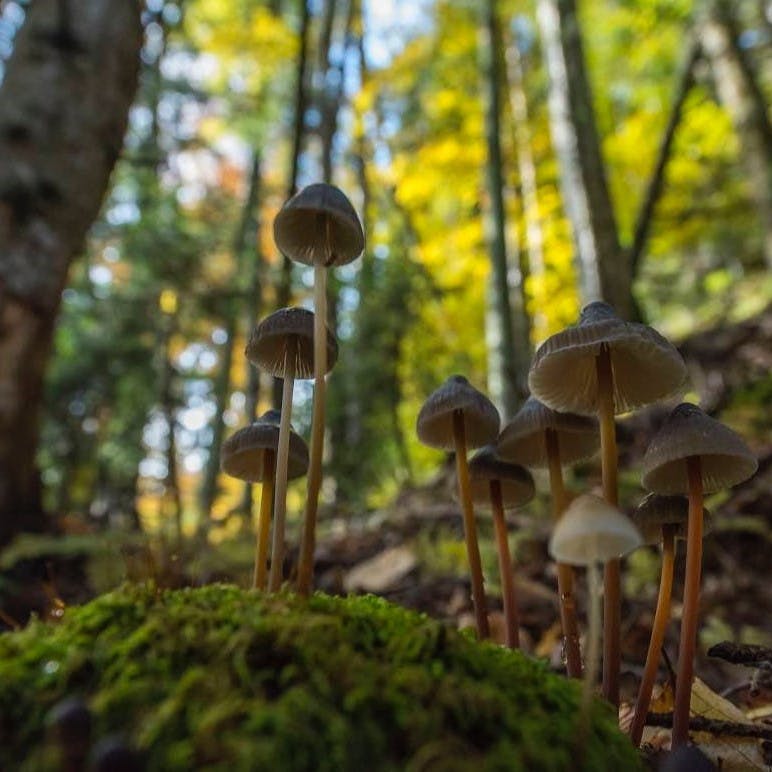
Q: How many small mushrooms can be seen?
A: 10